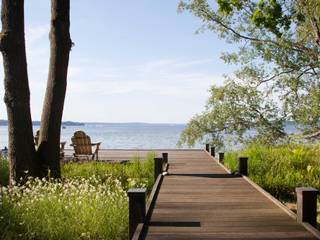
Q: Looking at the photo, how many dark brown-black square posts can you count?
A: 8